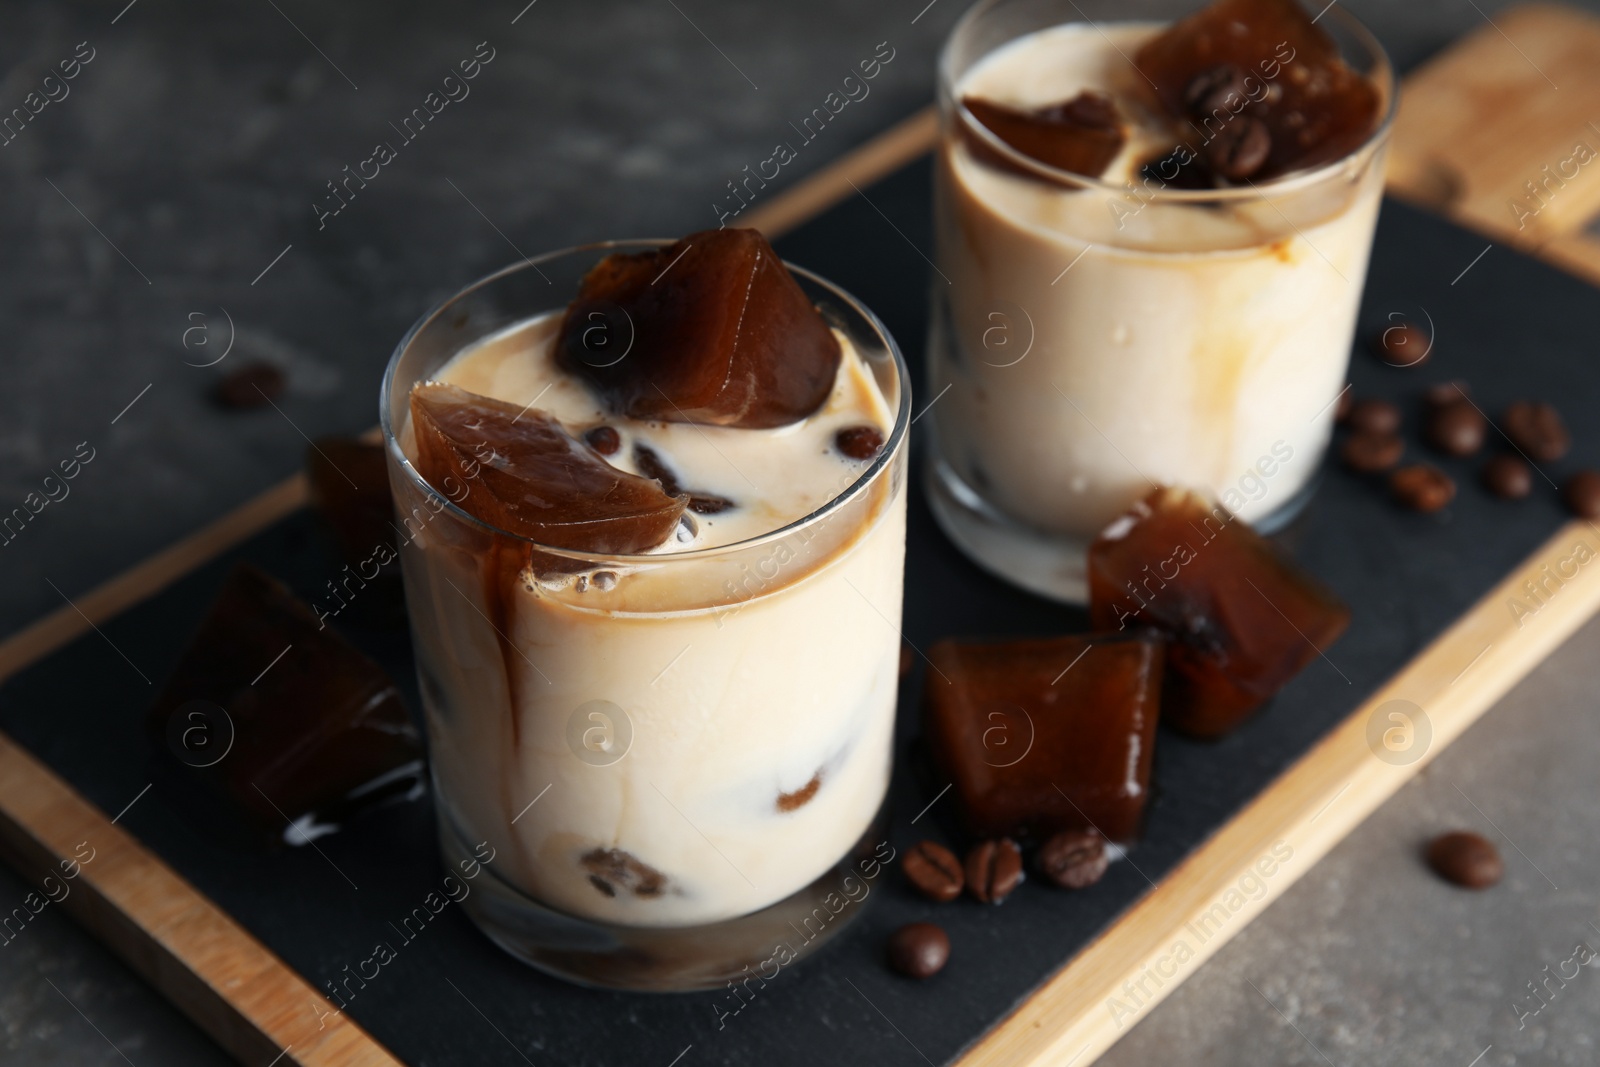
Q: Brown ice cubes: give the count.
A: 8